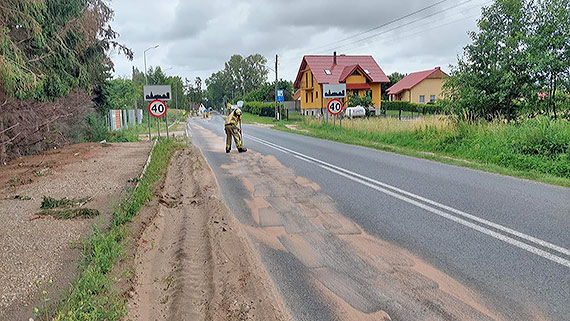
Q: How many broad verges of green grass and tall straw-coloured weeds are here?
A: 1